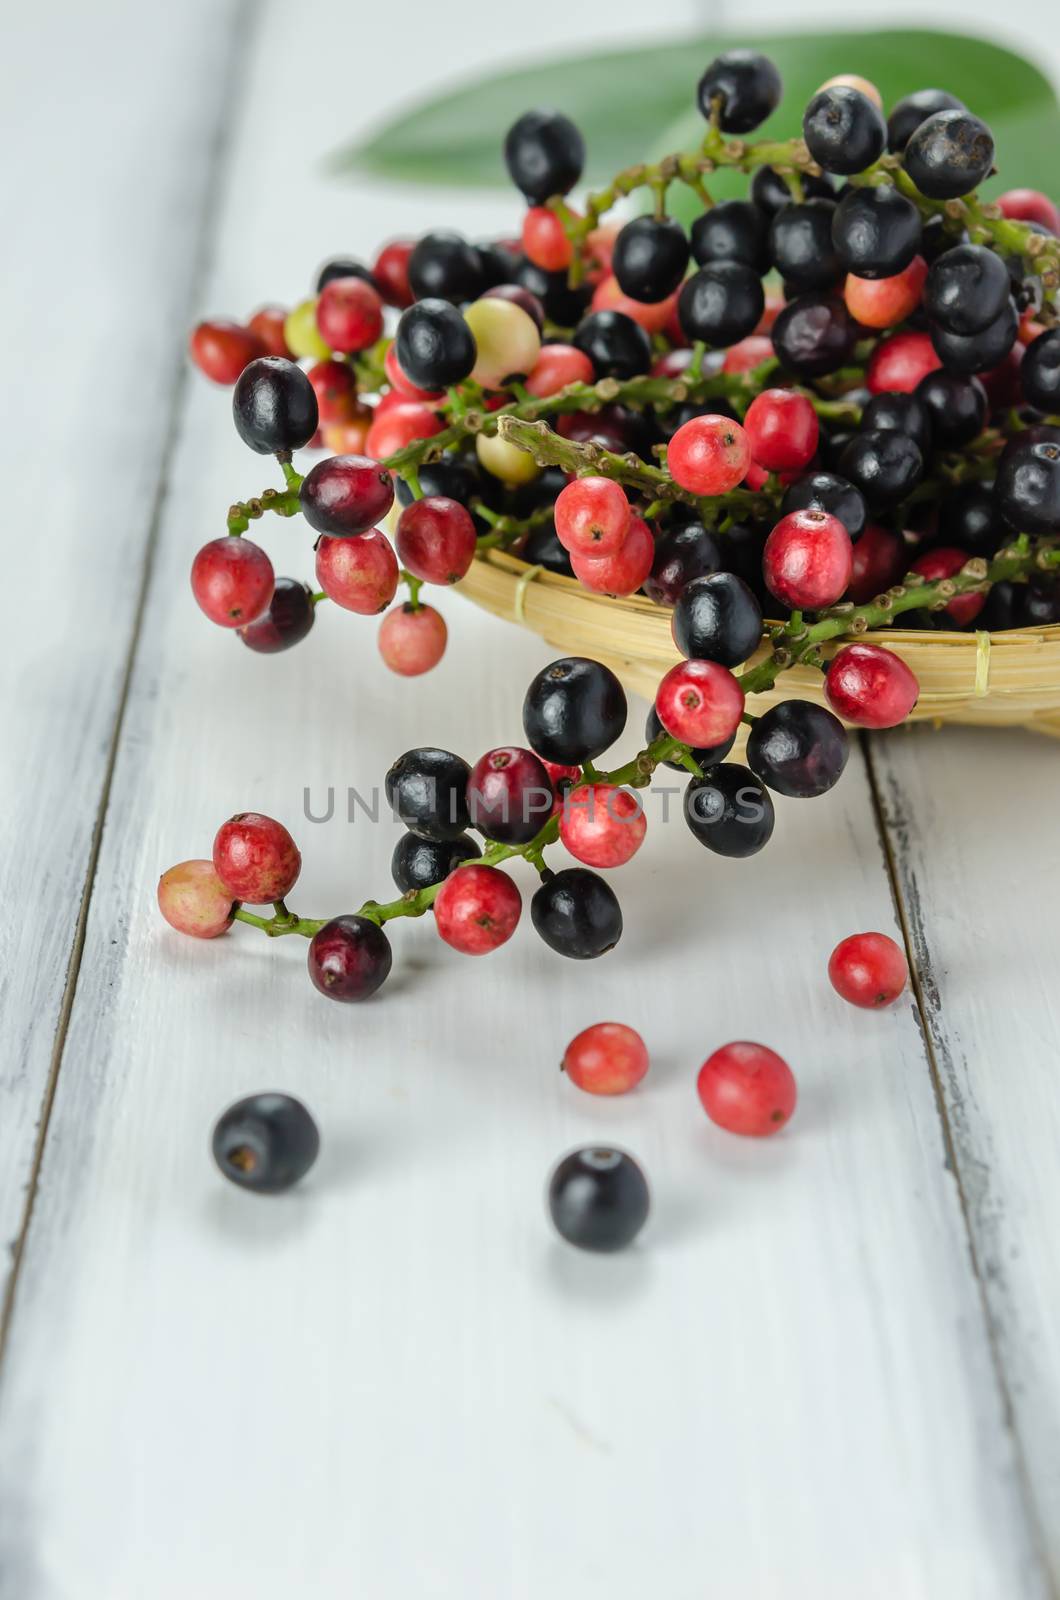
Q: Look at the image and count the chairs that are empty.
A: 0